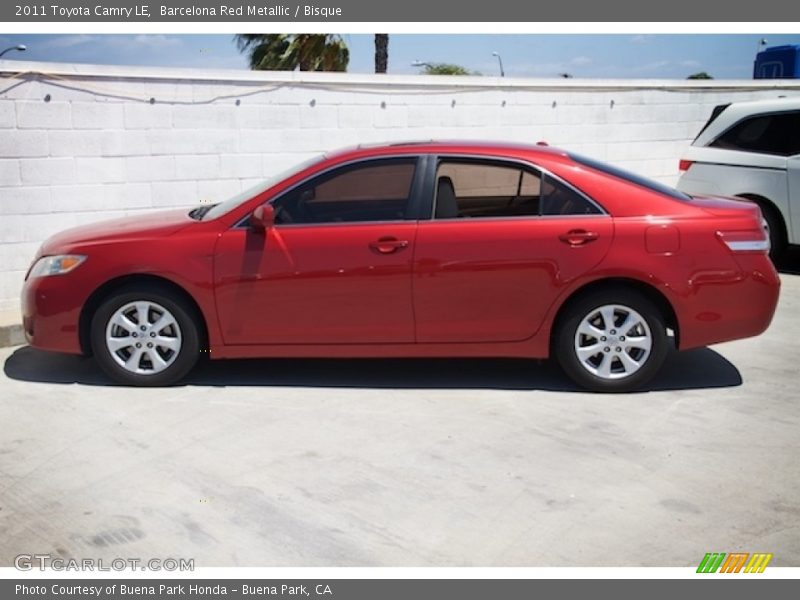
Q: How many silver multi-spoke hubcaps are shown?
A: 2